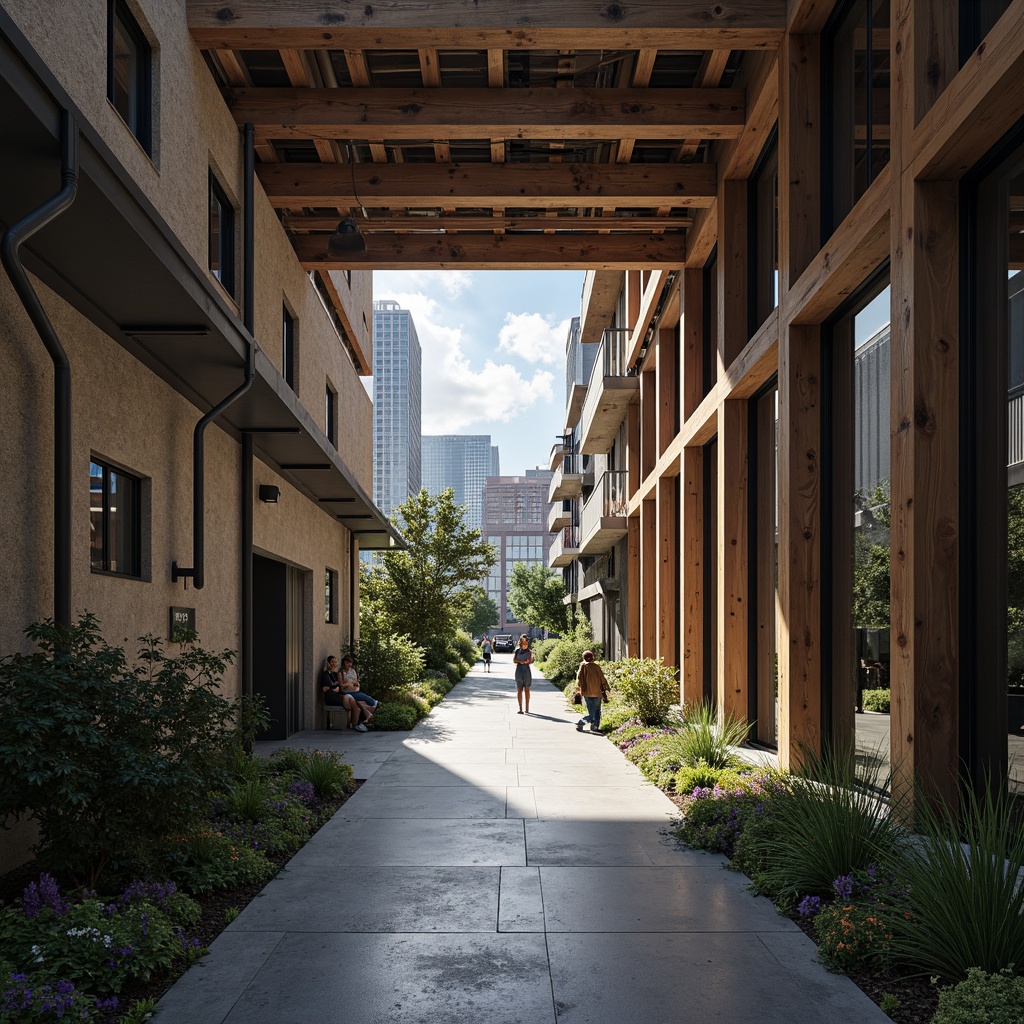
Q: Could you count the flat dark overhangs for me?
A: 1